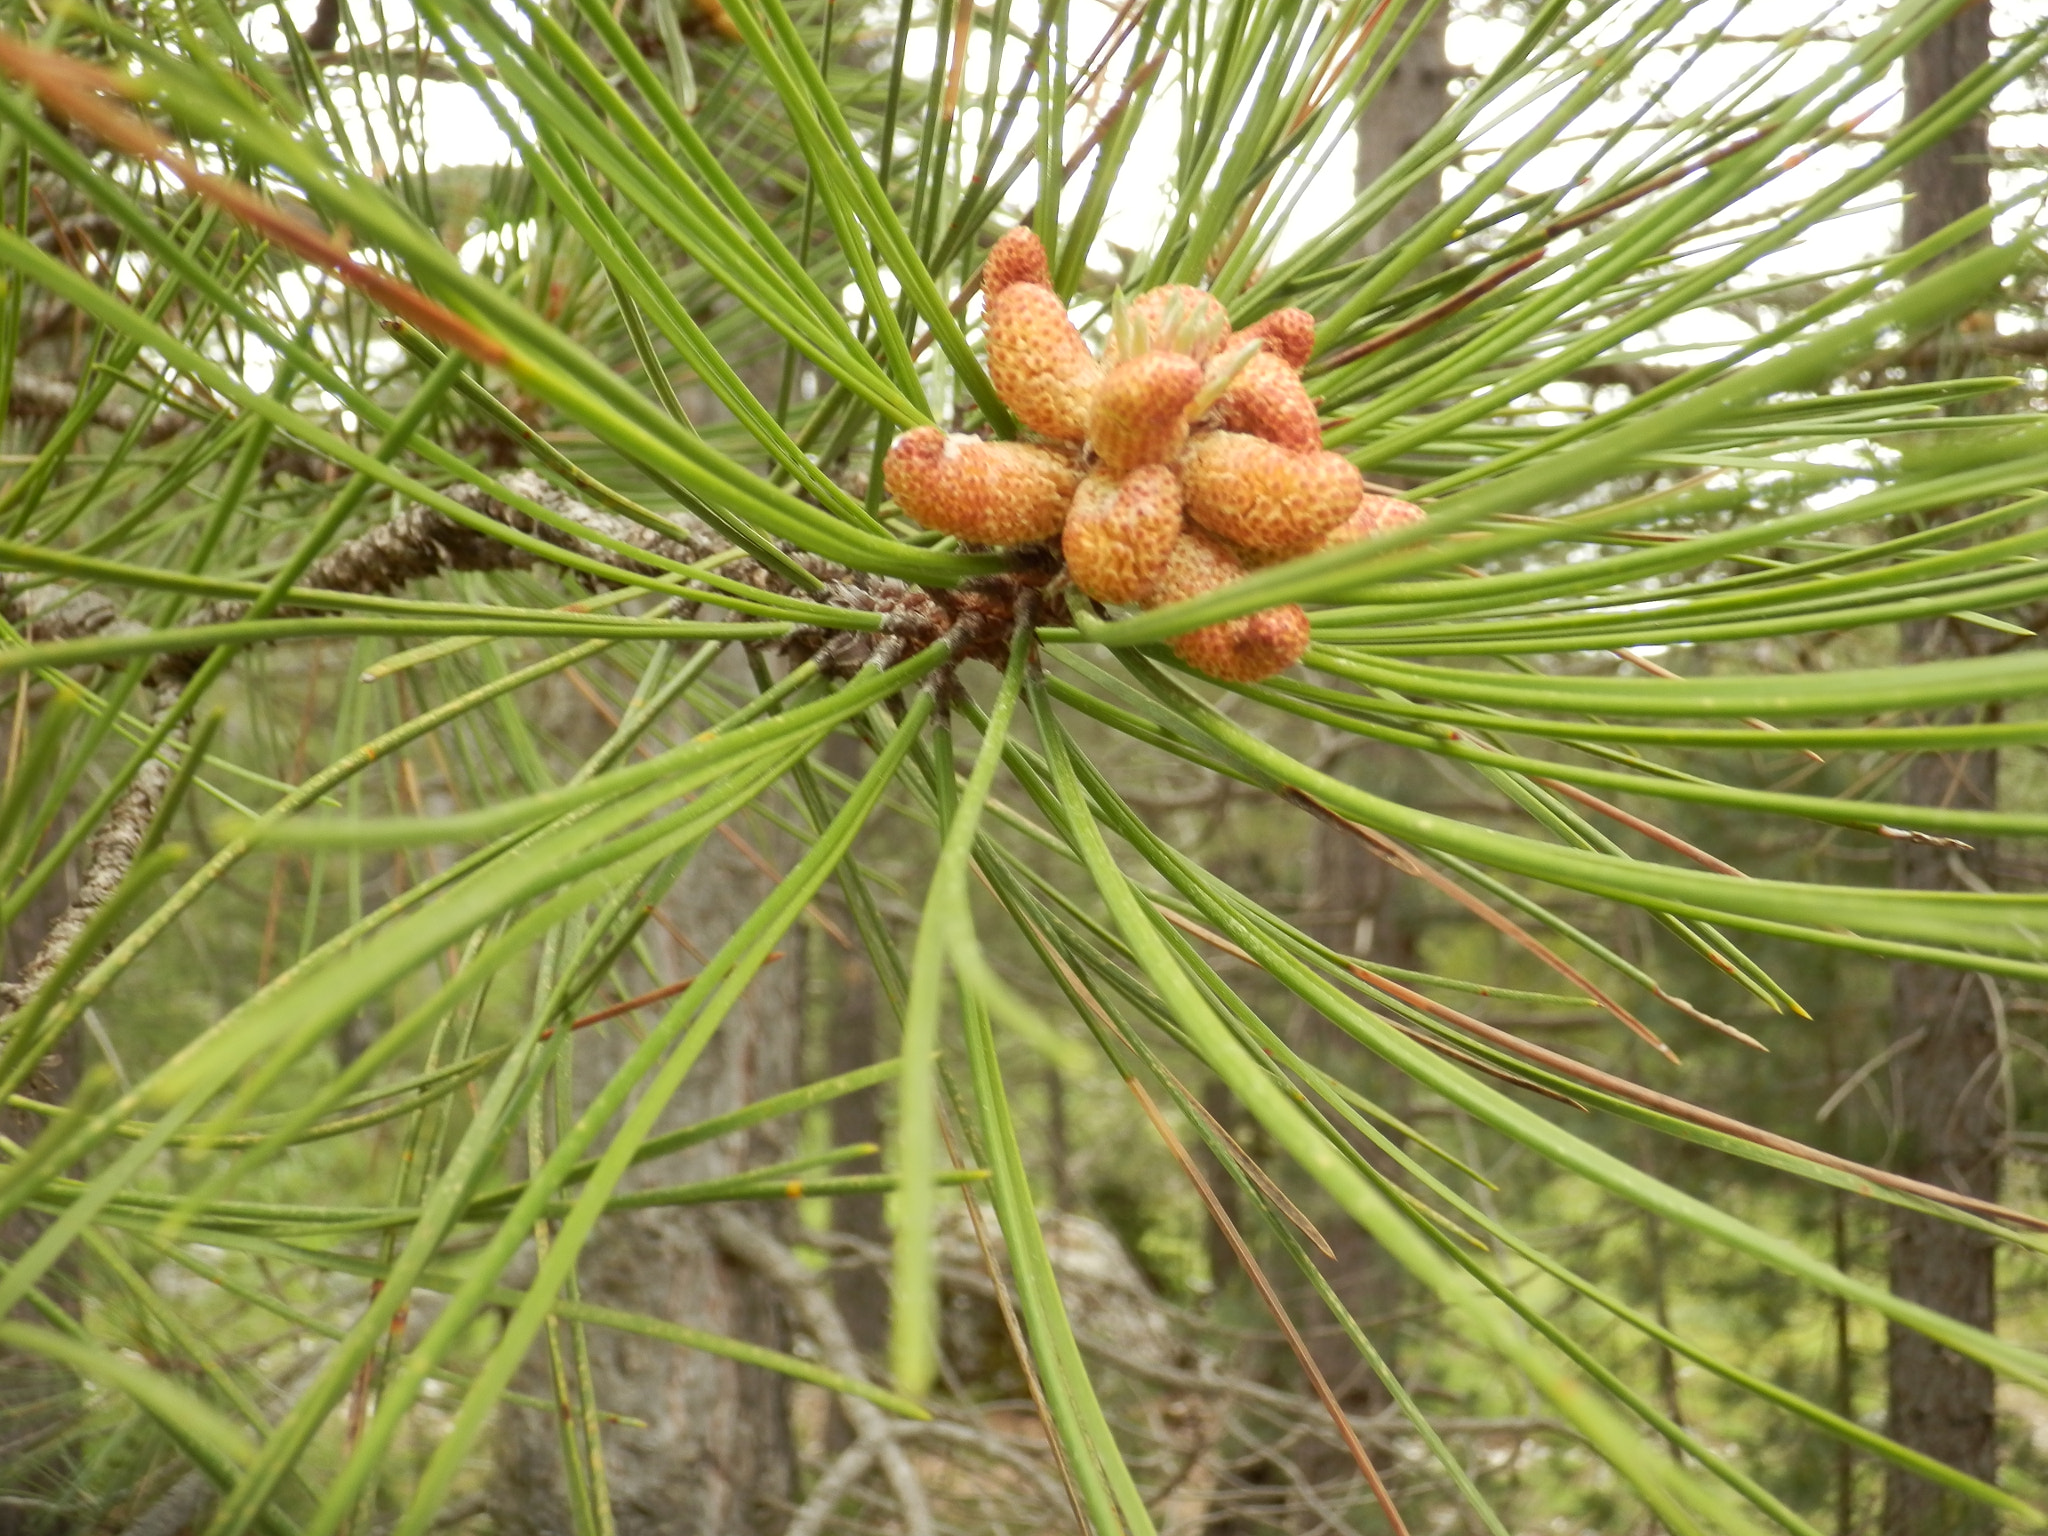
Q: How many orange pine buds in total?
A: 11